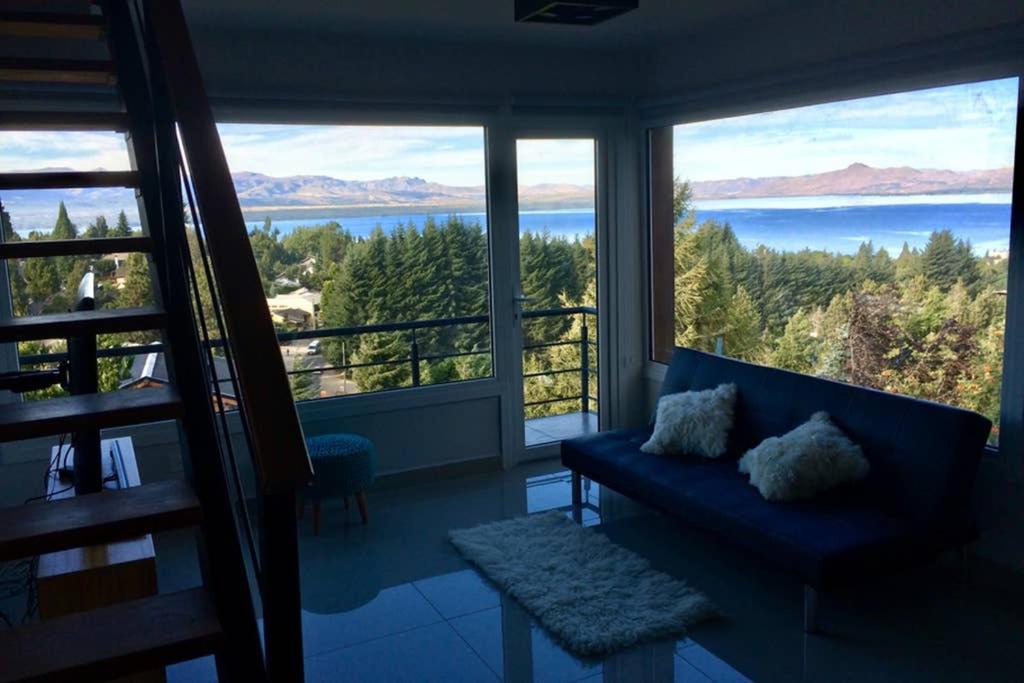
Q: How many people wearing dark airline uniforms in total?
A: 0